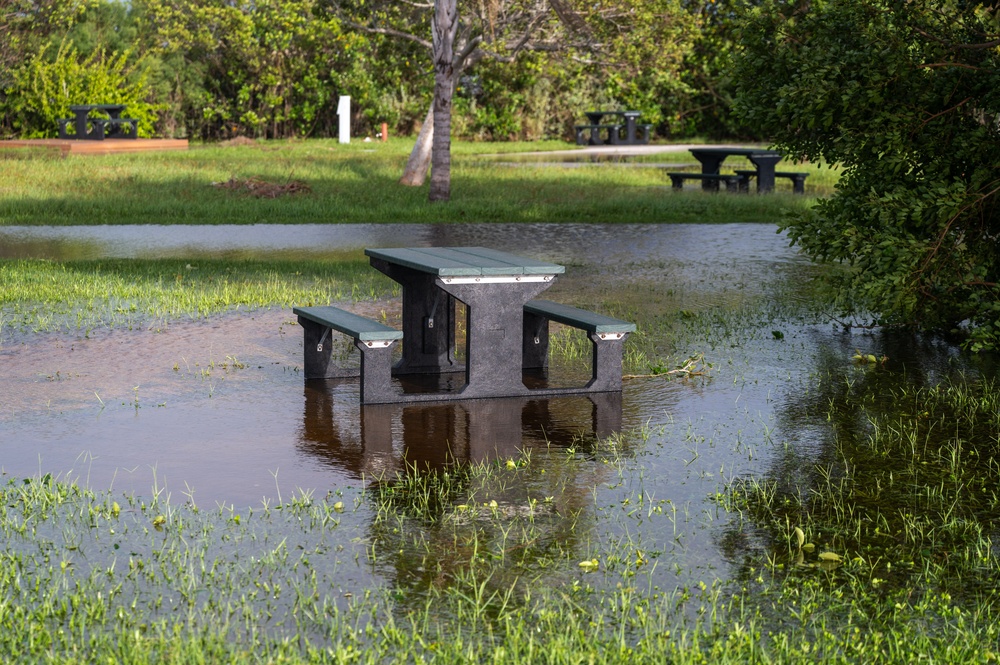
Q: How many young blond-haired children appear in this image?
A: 0